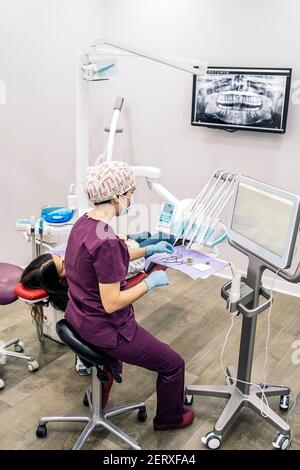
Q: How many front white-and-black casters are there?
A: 2